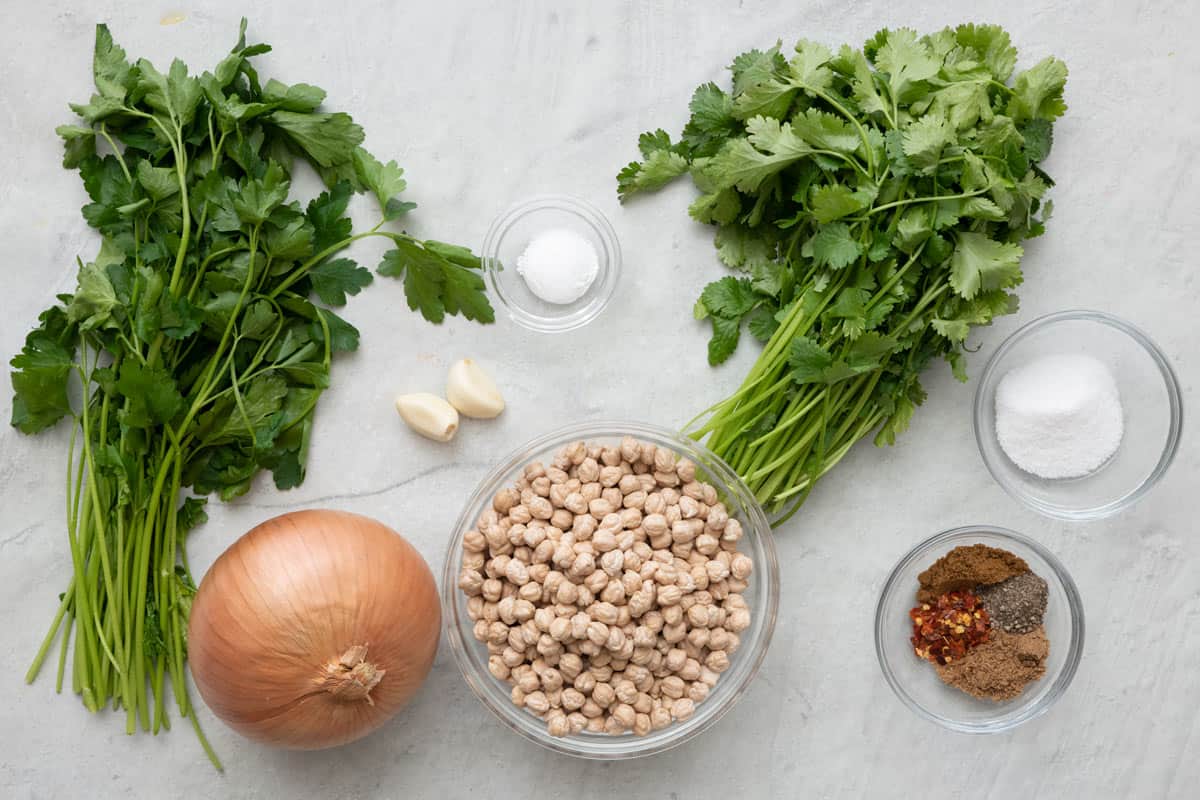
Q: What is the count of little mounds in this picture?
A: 6